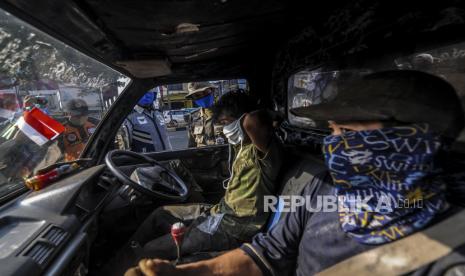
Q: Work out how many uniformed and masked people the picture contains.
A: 2